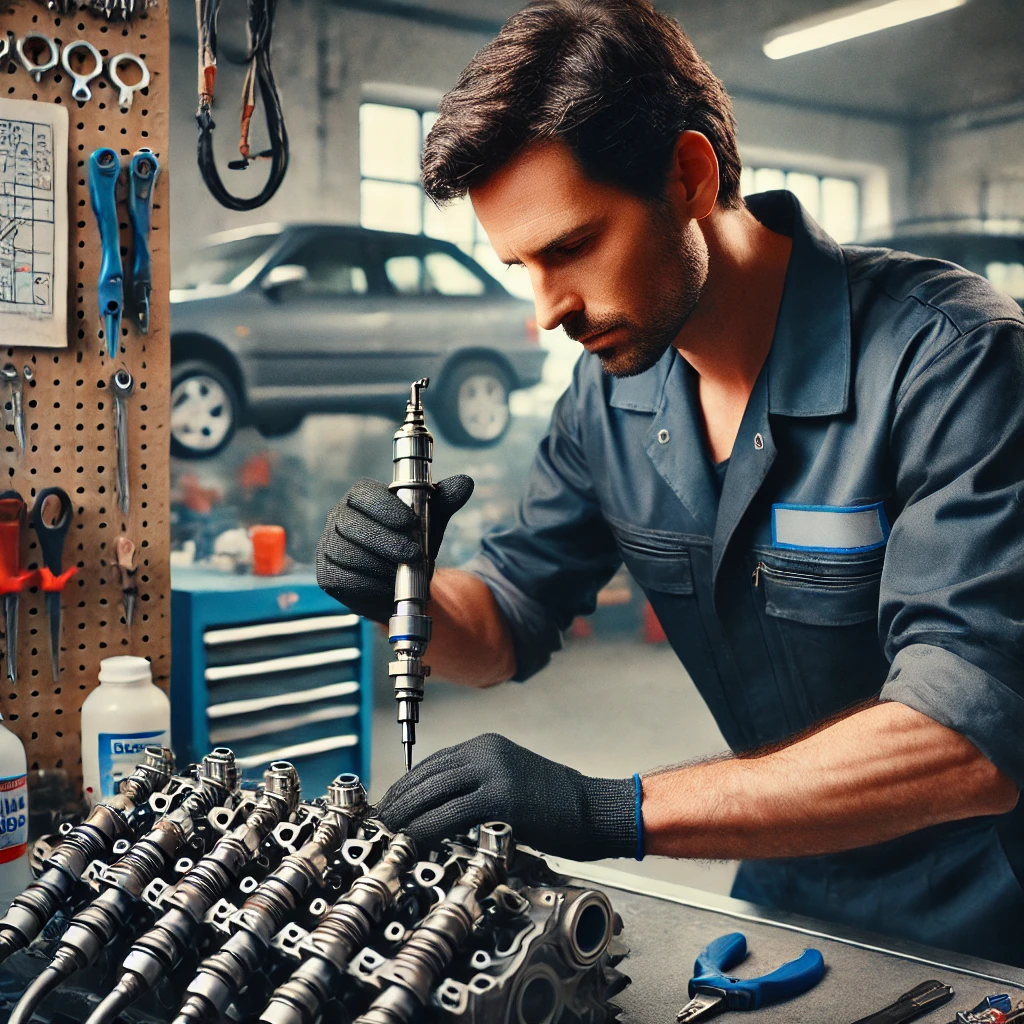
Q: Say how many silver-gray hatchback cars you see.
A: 1